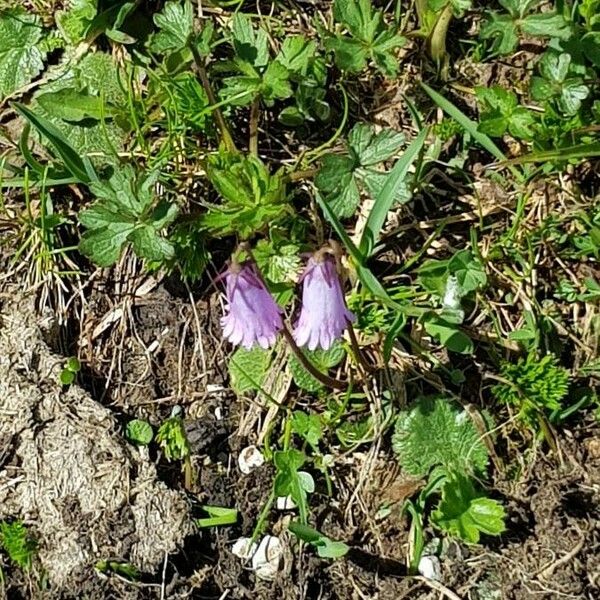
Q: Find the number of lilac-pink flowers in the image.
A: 2